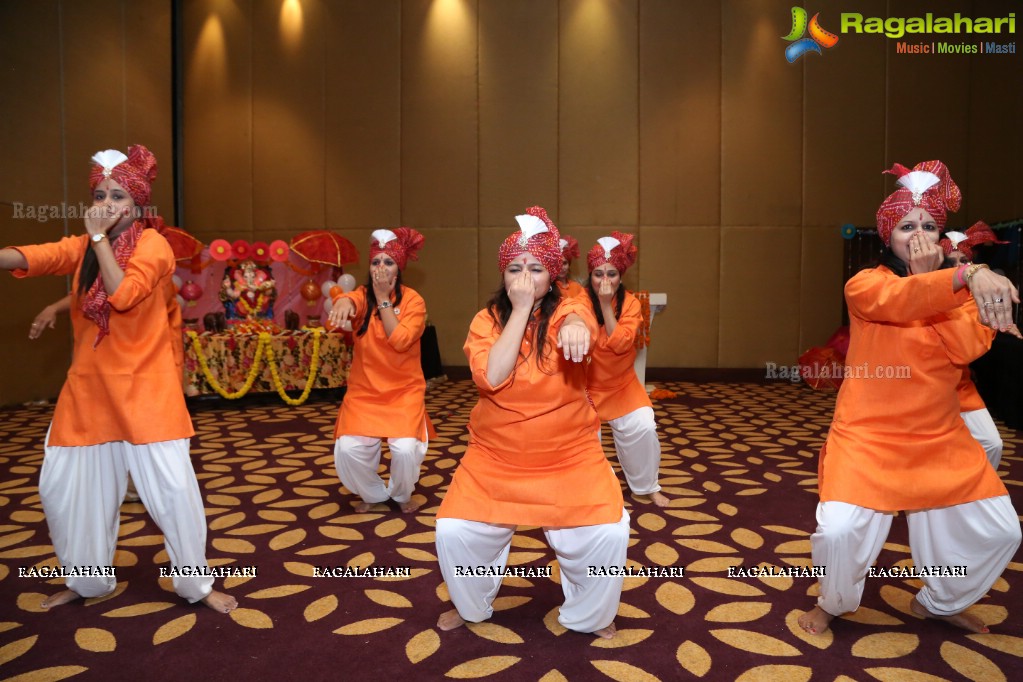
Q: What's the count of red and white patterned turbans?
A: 7